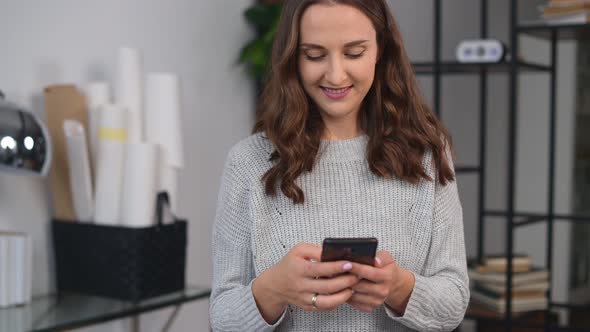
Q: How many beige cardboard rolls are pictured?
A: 1